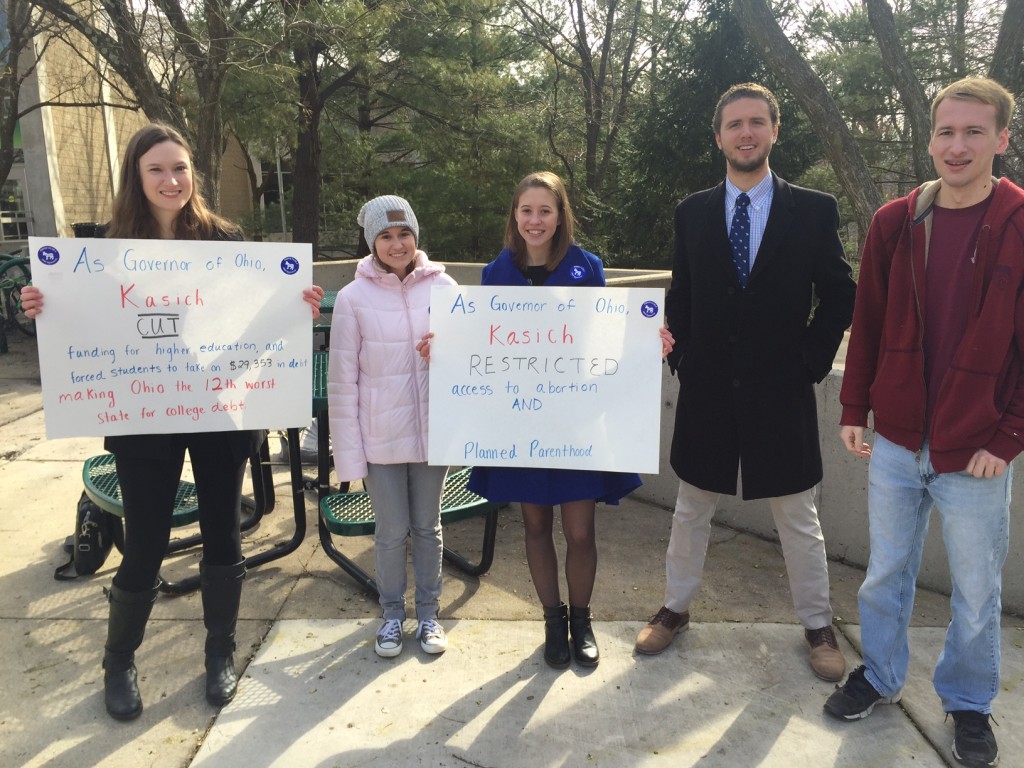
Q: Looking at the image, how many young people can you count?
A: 5